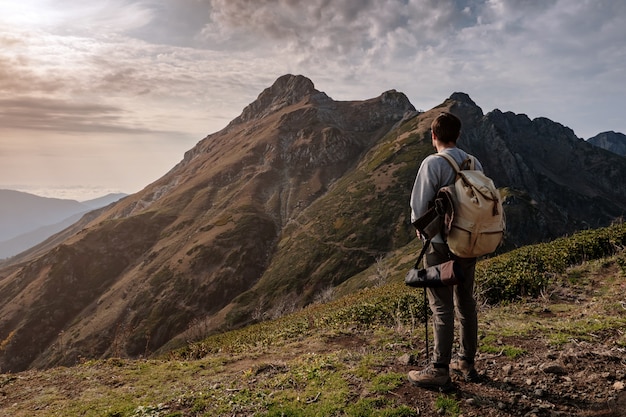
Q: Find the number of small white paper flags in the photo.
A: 0